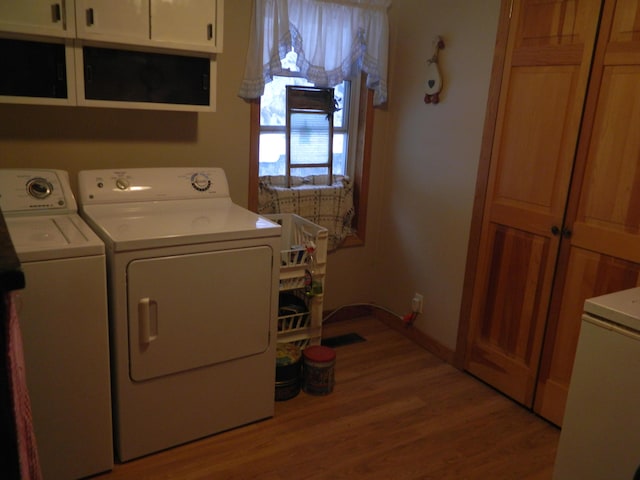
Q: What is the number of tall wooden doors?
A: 2